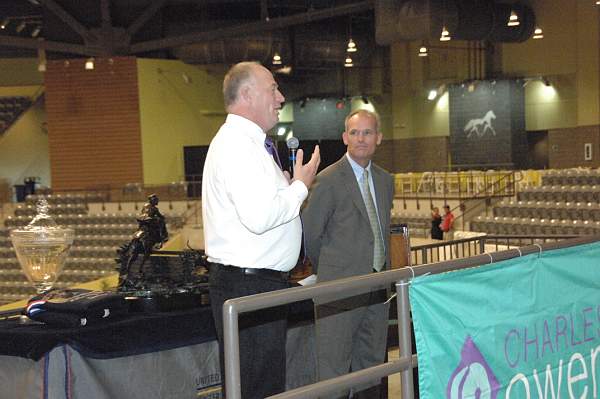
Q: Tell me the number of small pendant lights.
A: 7